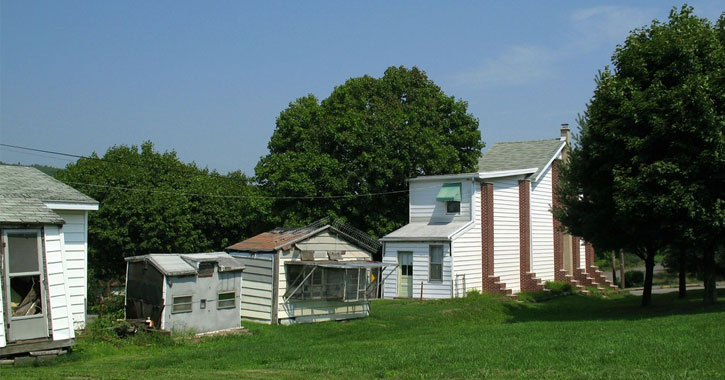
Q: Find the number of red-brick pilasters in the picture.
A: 5